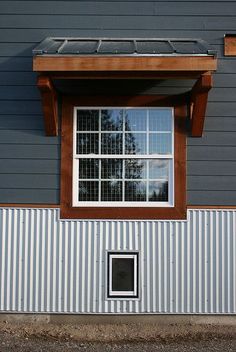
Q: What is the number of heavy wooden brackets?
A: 2